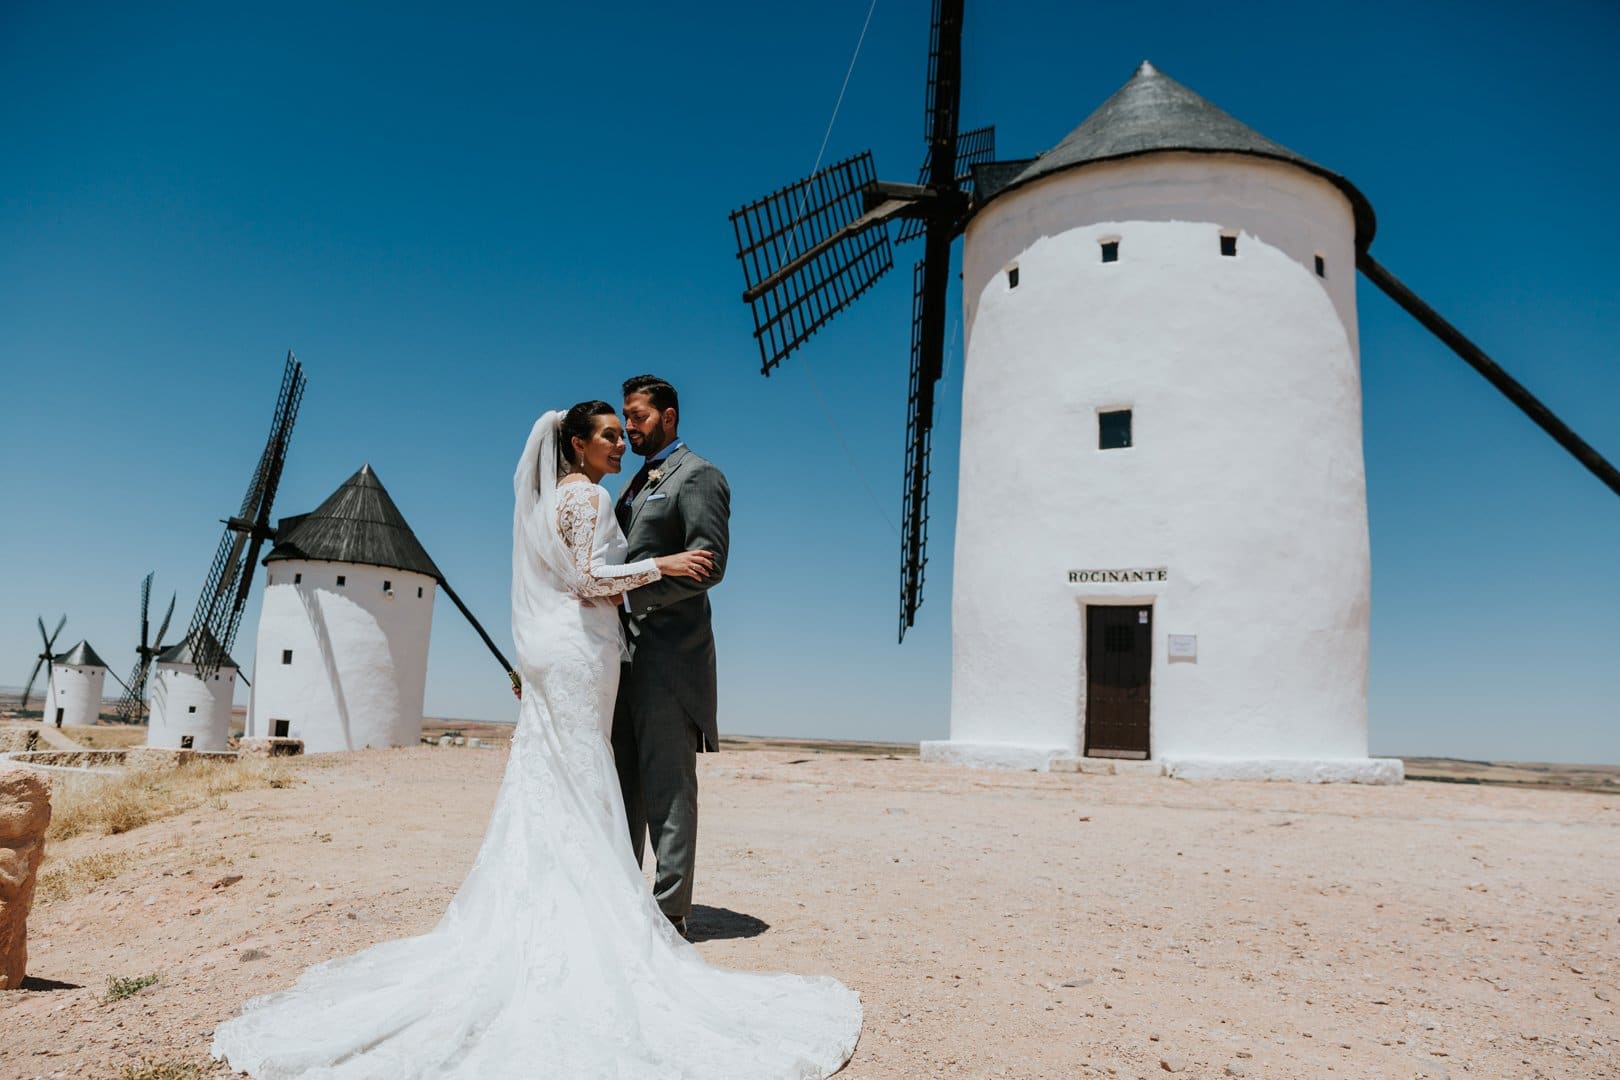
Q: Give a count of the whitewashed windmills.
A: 4